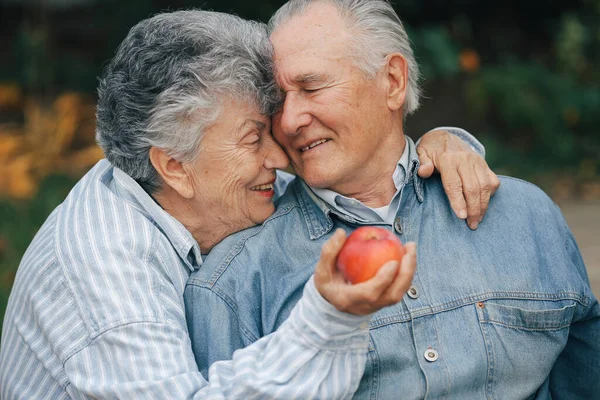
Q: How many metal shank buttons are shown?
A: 3